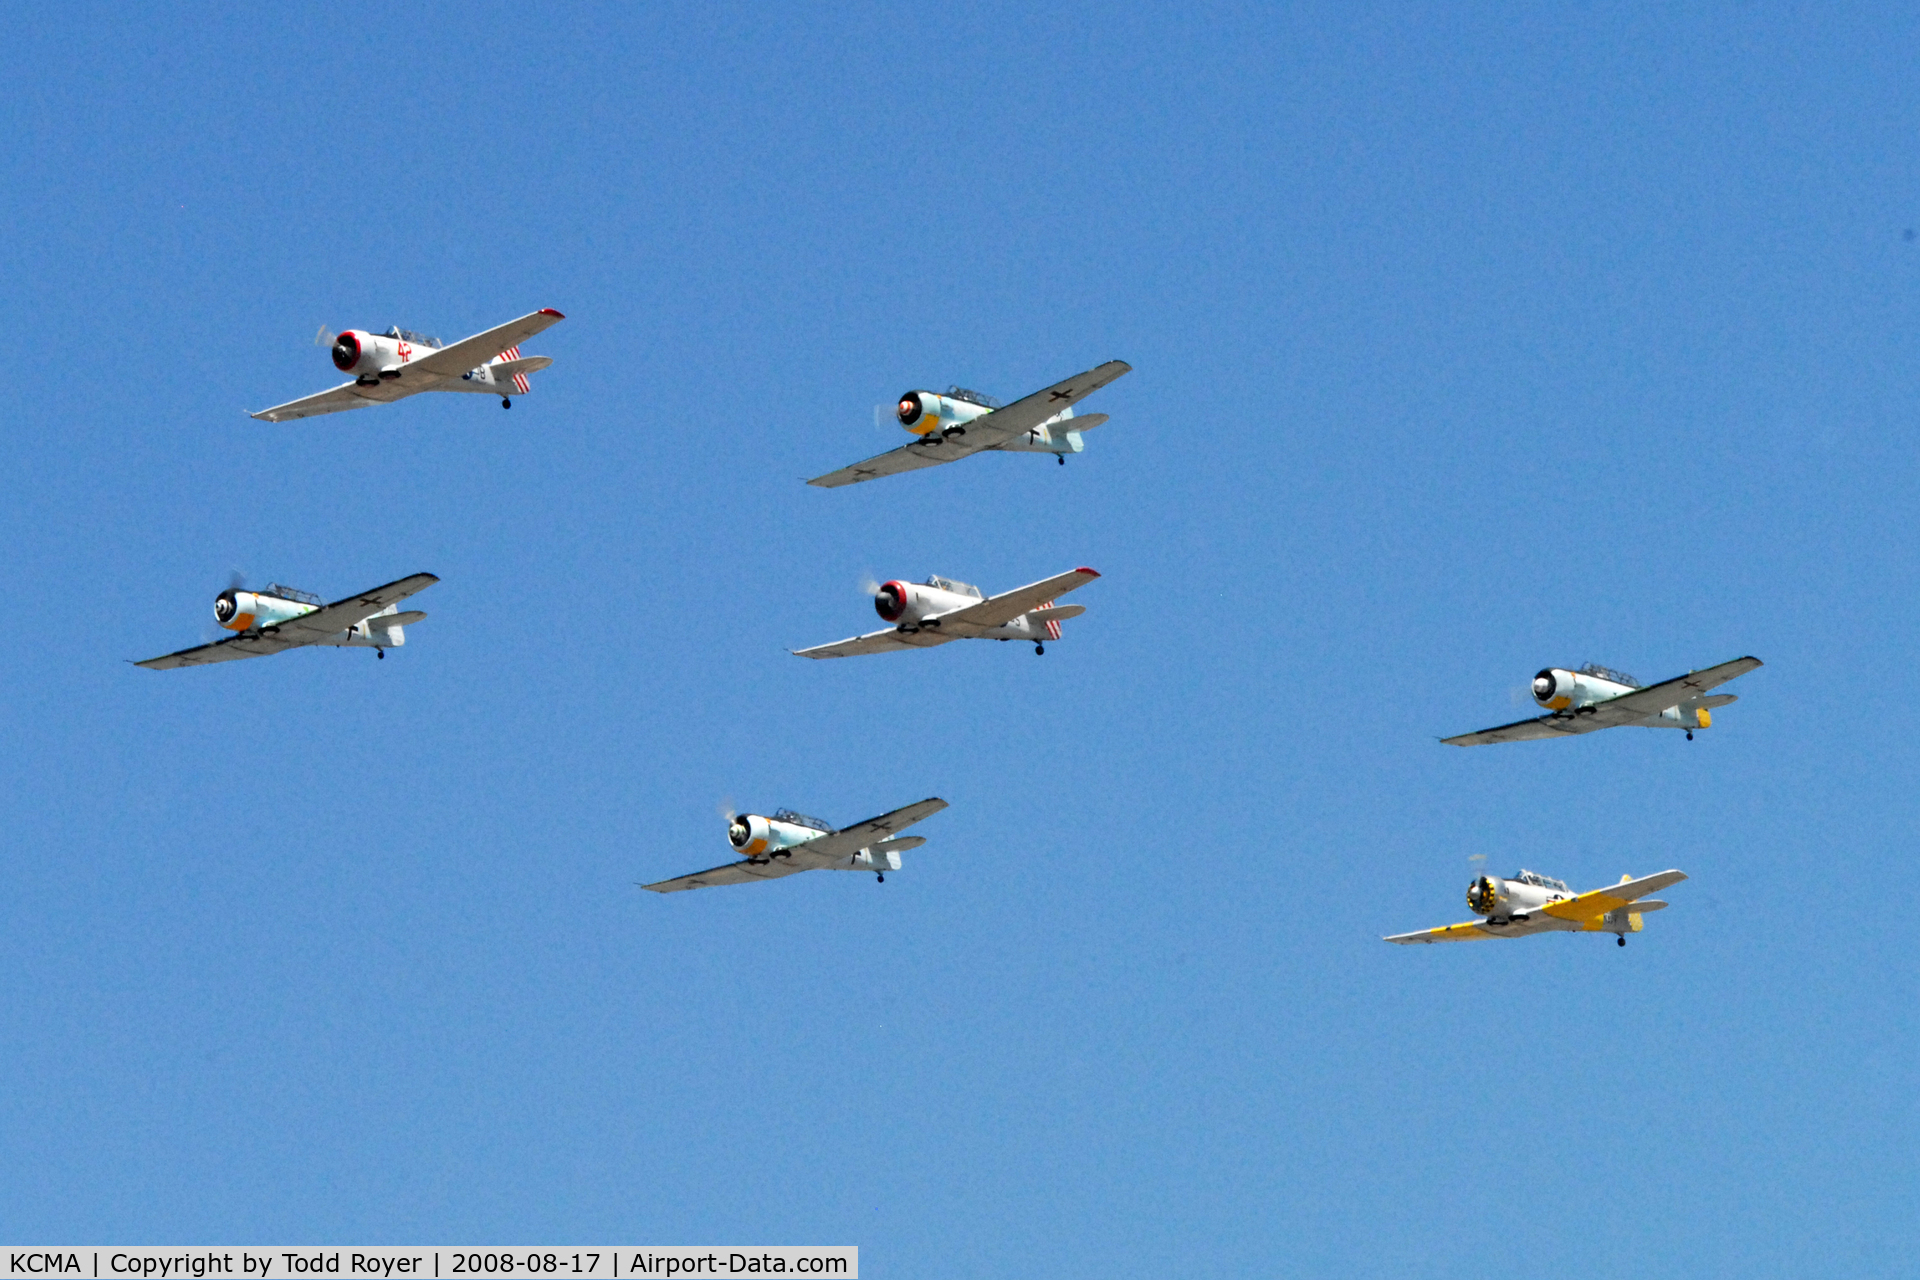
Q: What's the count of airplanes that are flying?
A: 7